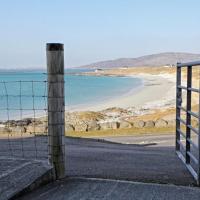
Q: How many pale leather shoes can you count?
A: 0